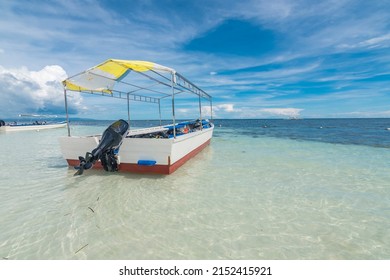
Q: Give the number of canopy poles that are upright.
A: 6